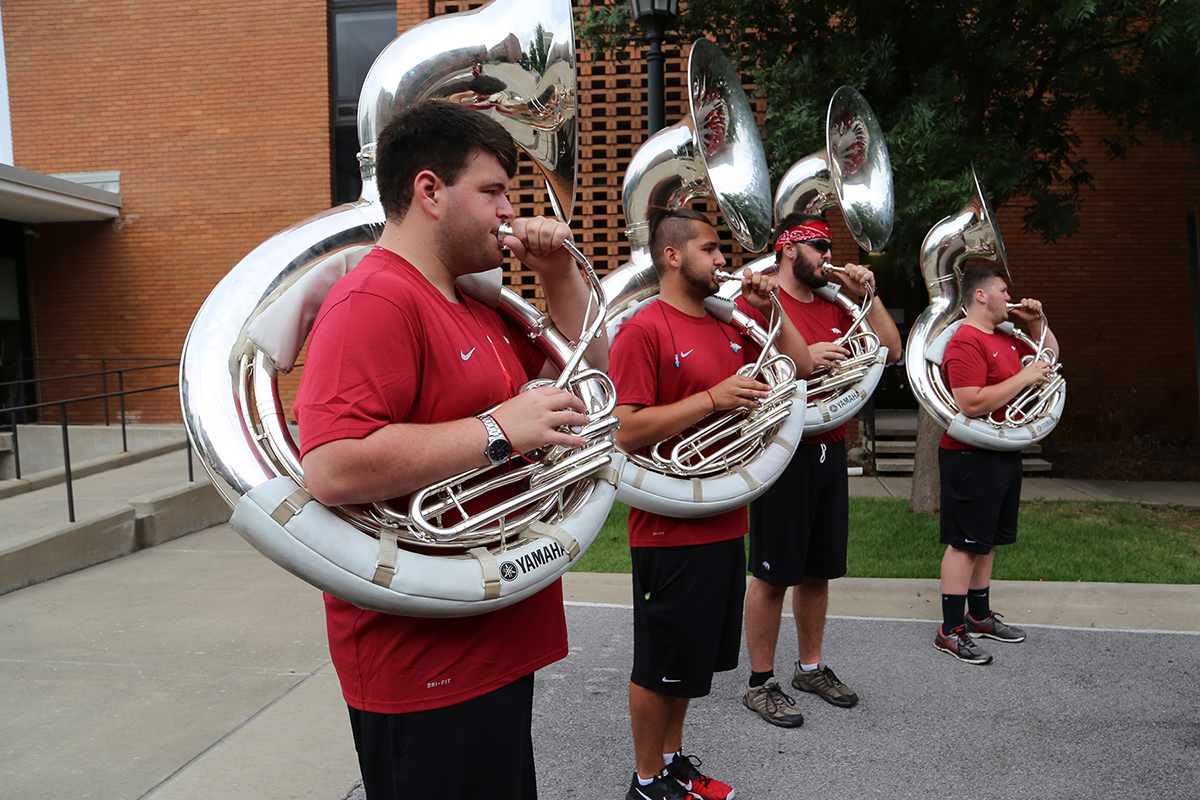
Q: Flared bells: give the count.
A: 4